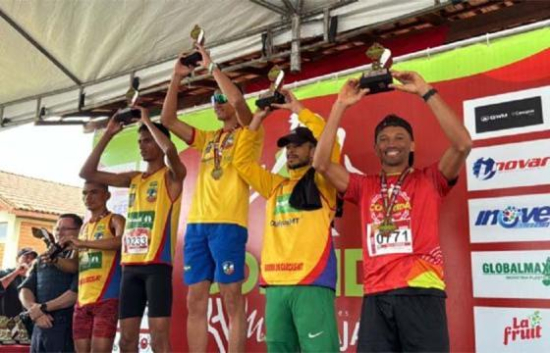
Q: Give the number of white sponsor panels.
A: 5